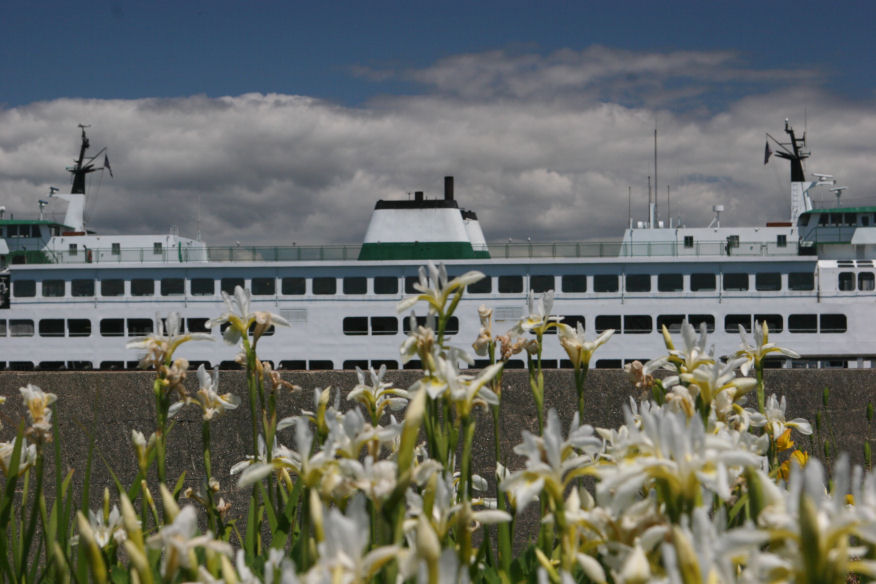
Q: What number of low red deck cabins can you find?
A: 0